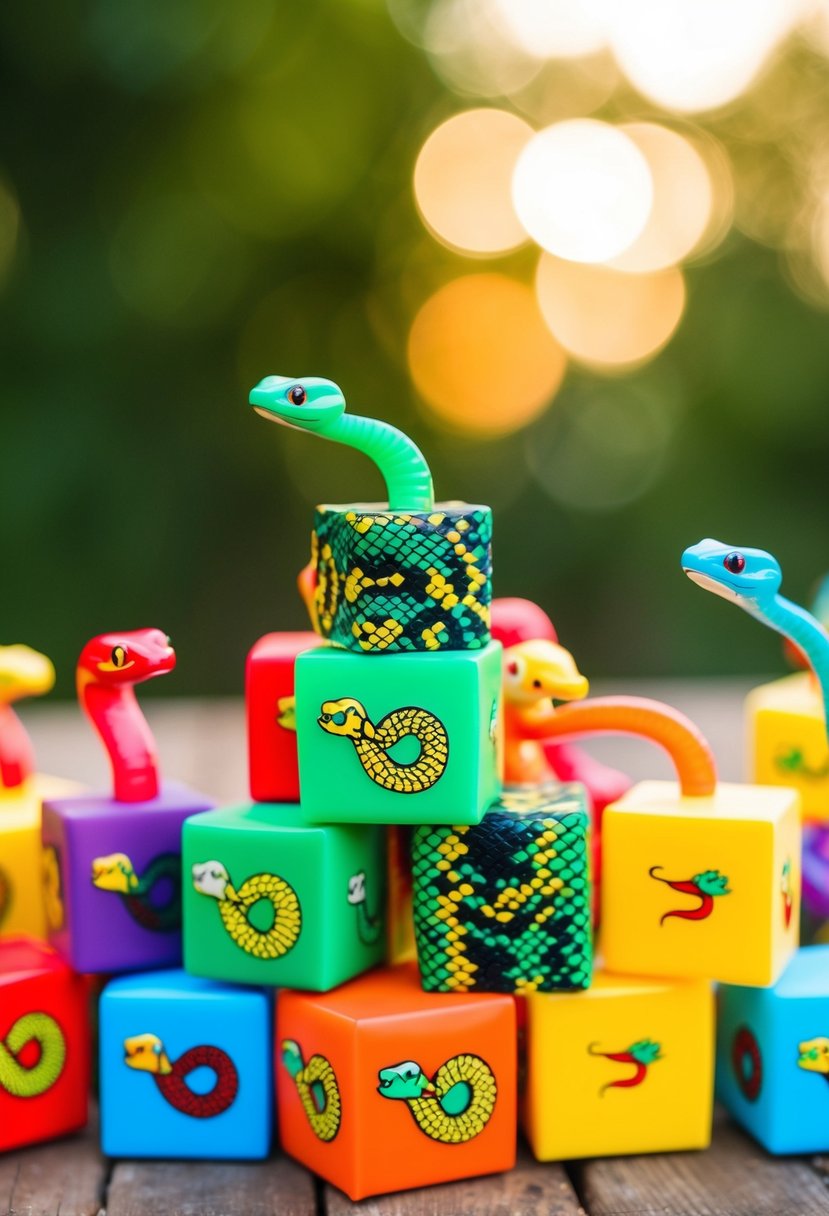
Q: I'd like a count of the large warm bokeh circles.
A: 5